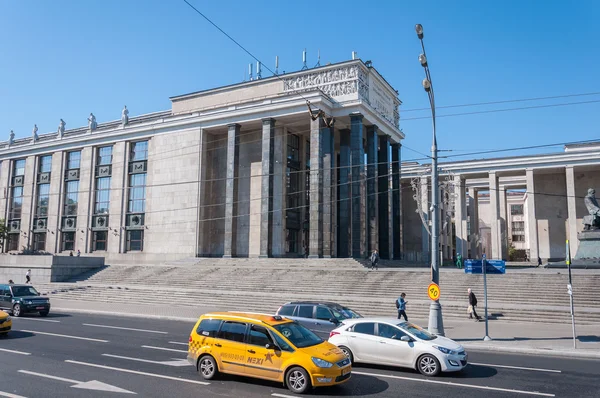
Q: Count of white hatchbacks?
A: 1